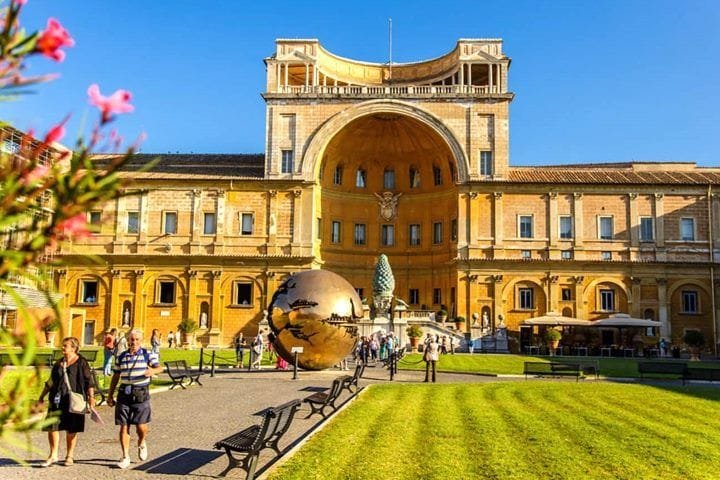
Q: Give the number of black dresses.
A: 1